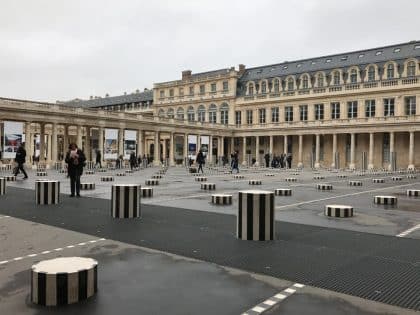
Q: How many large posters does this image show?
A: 5